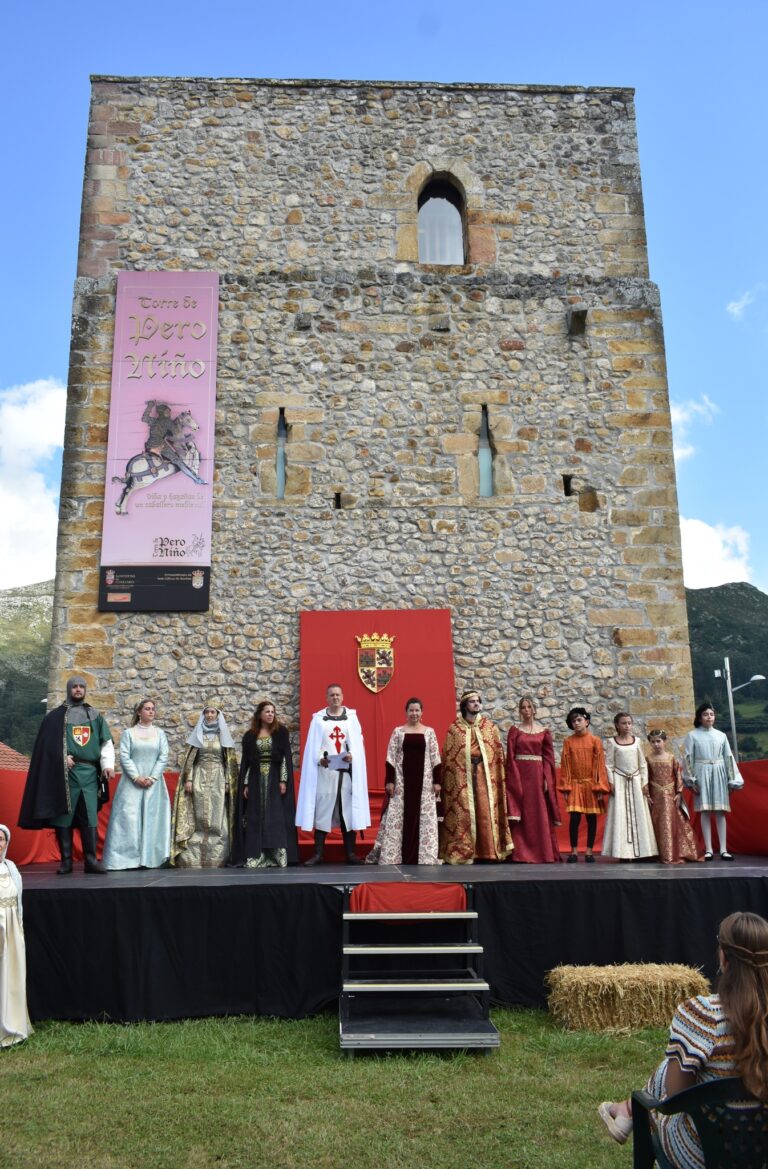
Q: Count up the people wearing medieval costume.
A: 13